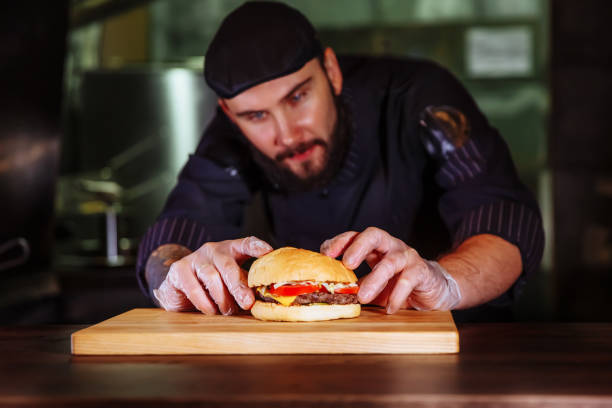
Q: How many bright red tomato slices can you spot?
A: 2